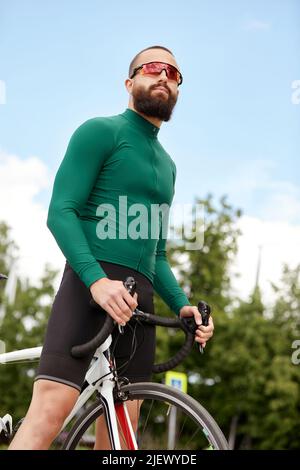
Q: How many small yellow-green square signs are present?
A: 1